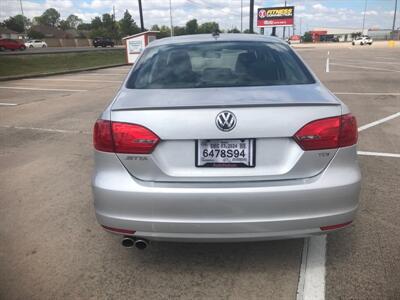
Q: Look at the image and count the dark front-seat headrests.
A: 2